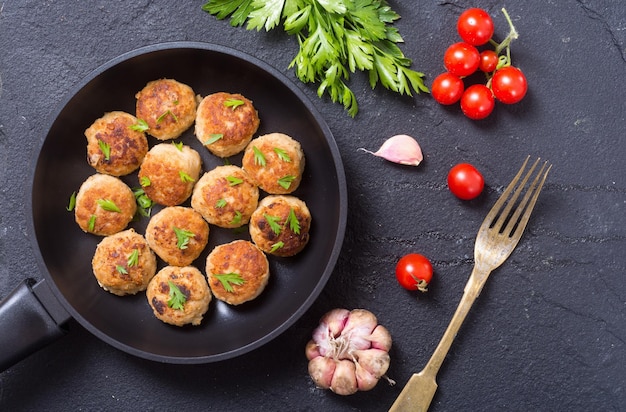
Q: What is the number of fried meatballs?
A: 12